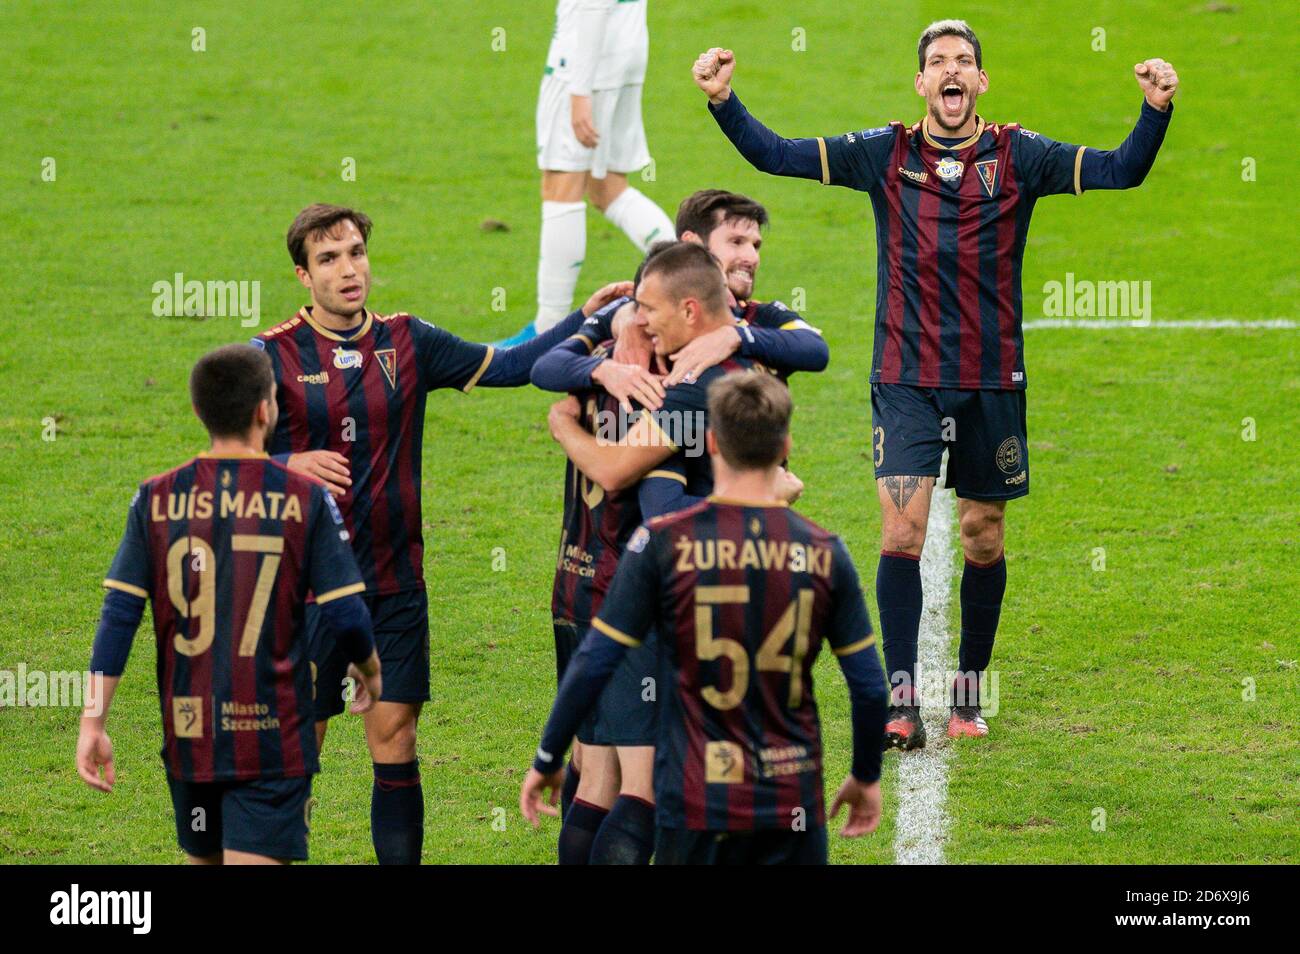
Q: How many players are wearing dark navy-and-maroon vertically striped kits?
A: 7